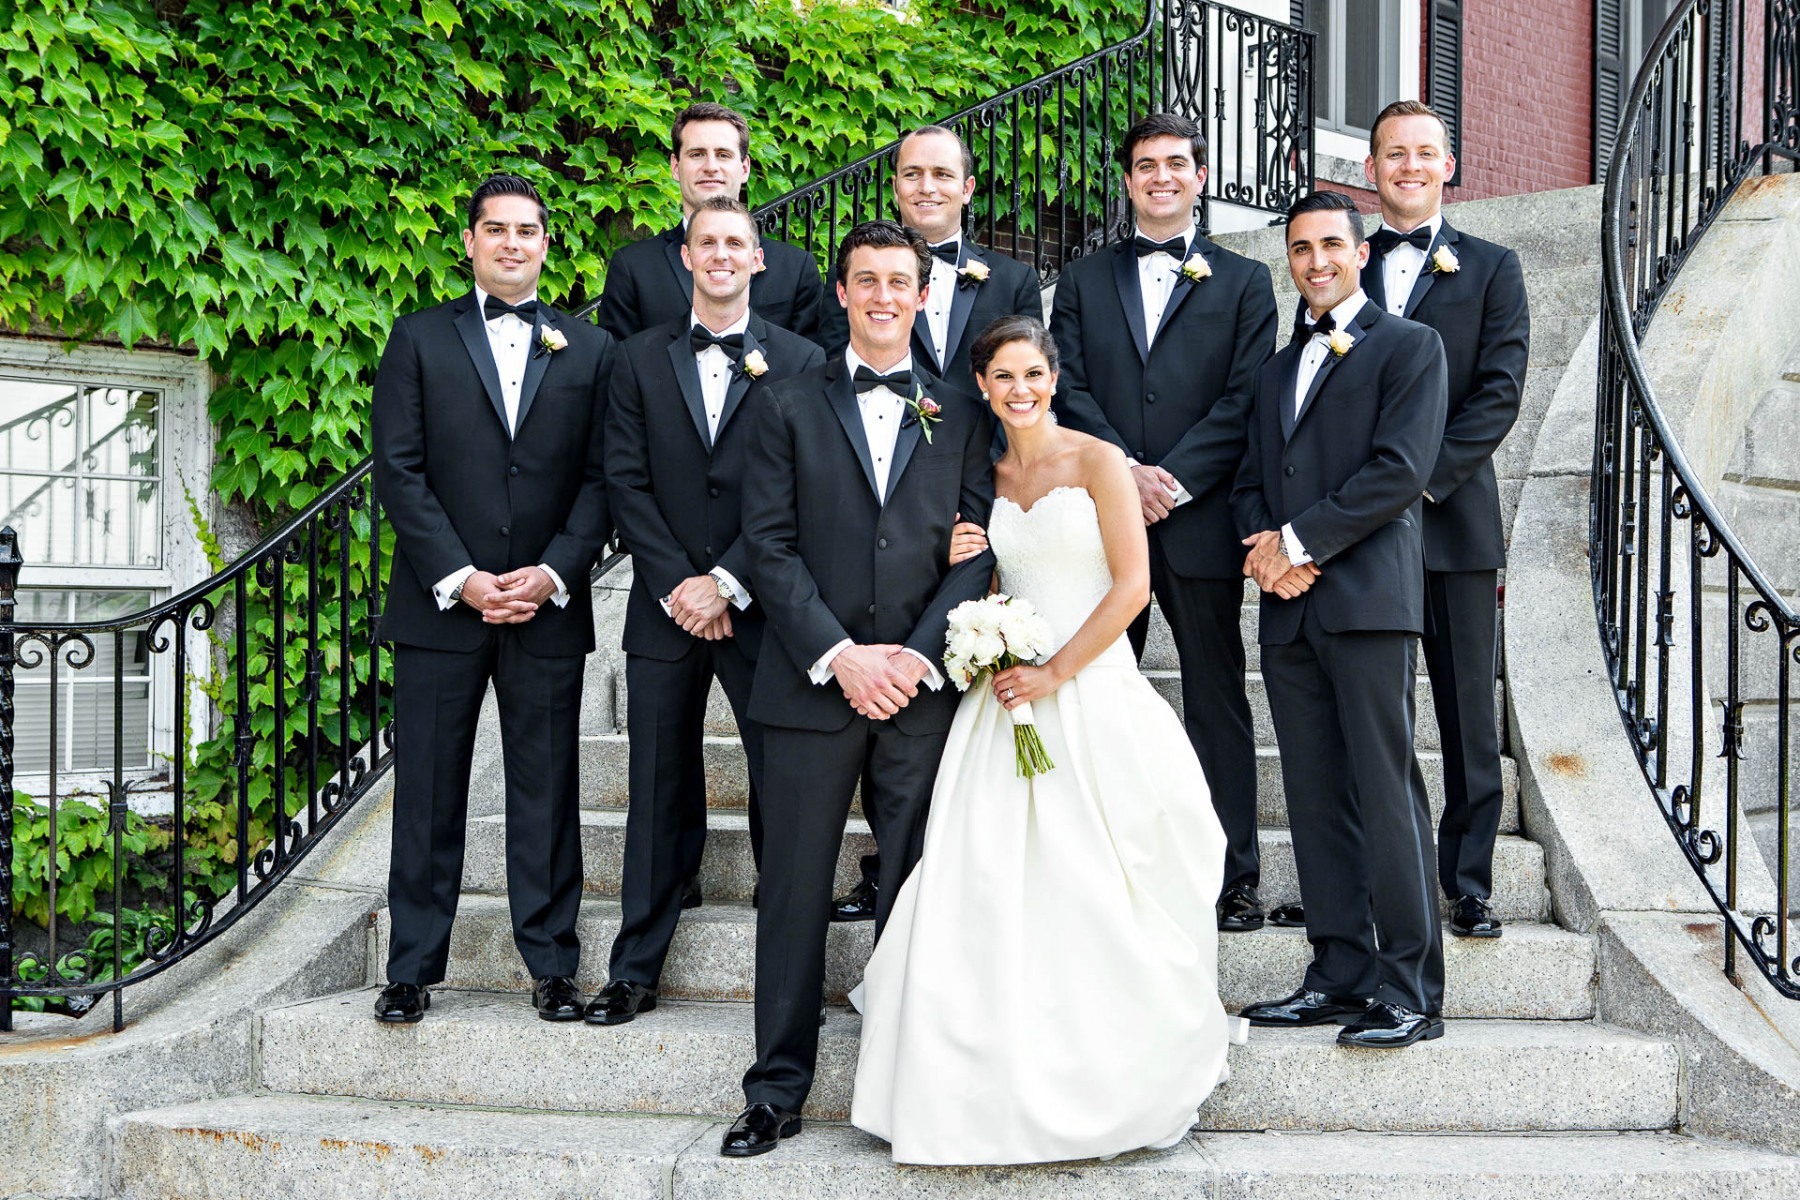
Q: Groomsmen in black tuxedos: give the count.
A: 7